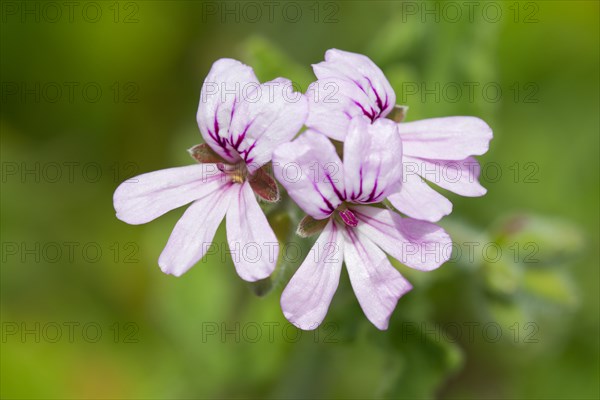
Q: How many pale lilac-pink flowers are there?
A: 3